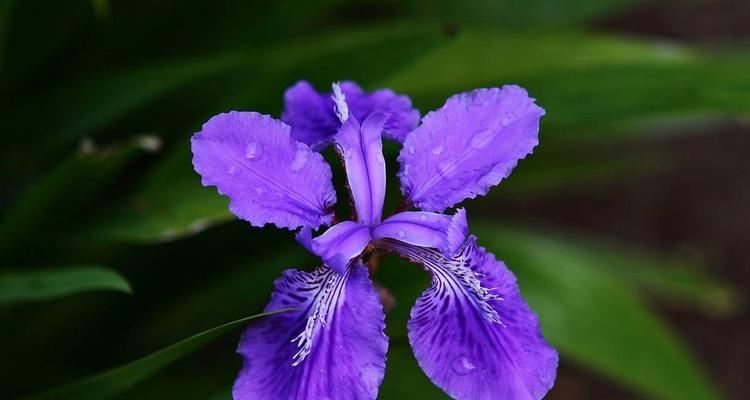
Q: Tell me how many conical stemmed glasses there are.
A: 0